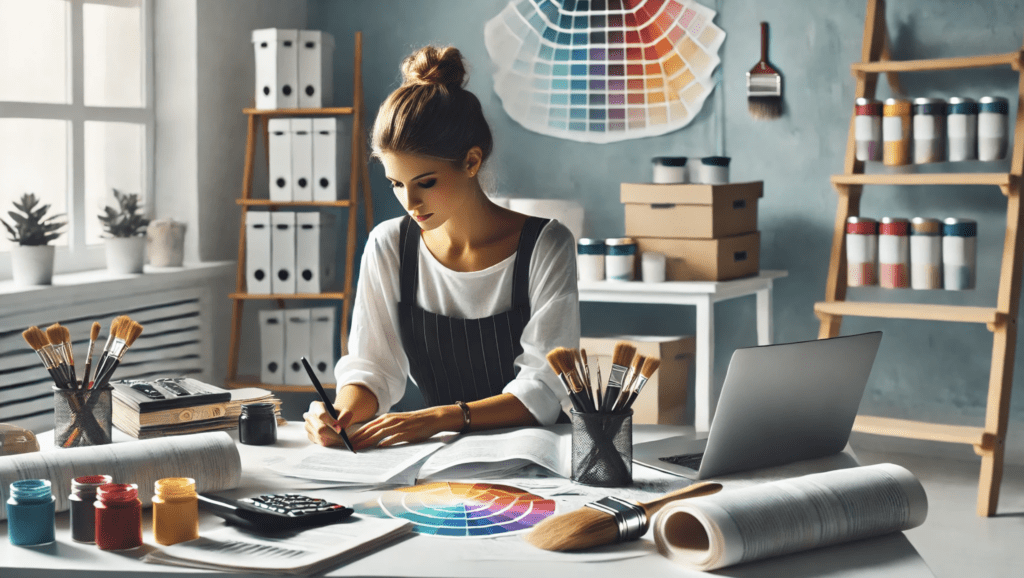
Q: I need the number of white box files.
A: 12